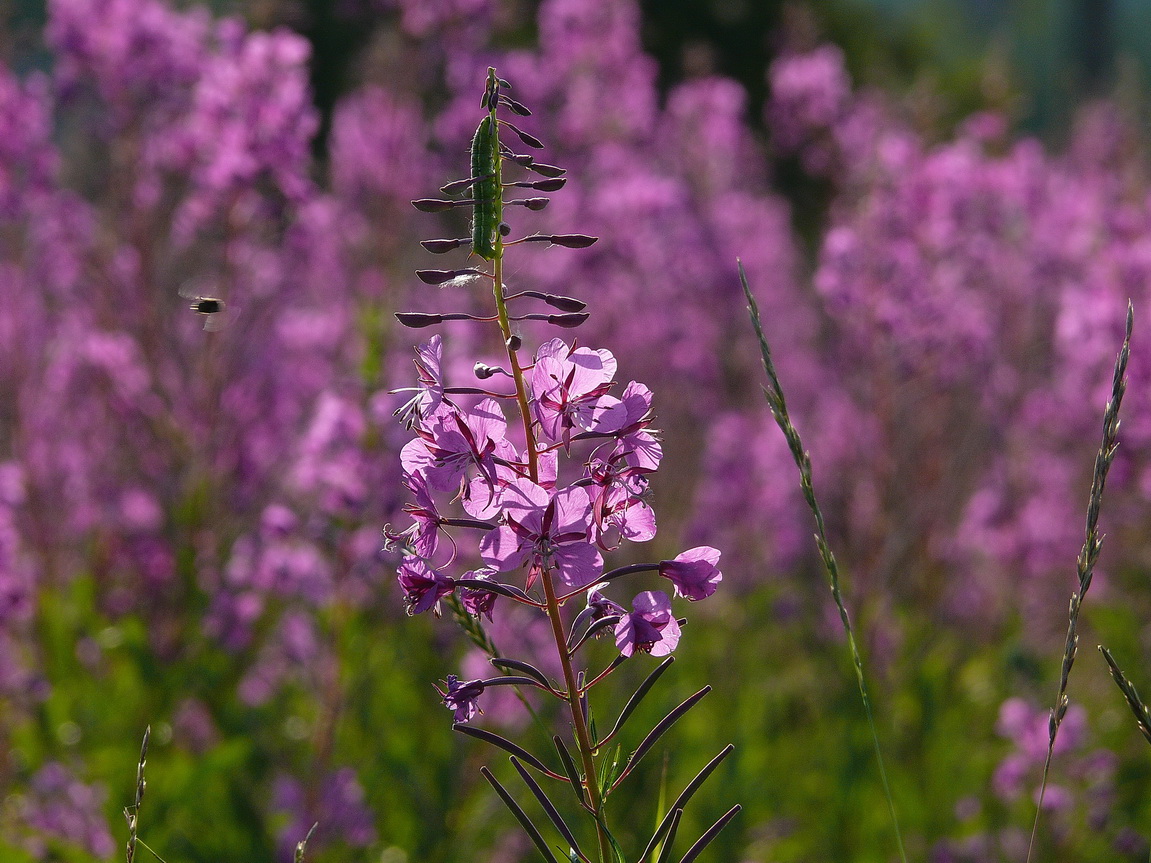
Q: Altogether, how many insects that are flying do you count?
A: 1